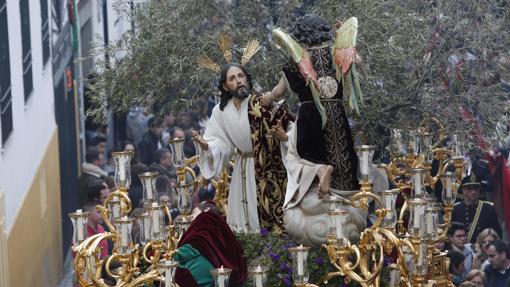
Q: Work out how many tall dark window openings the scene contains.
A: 3